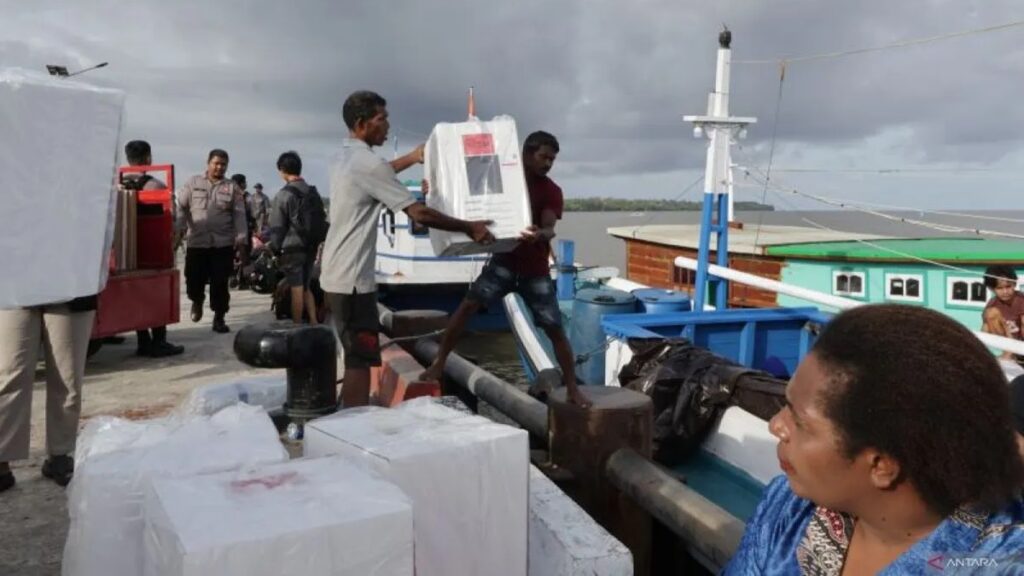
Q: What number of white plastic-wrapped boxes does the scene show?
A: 5